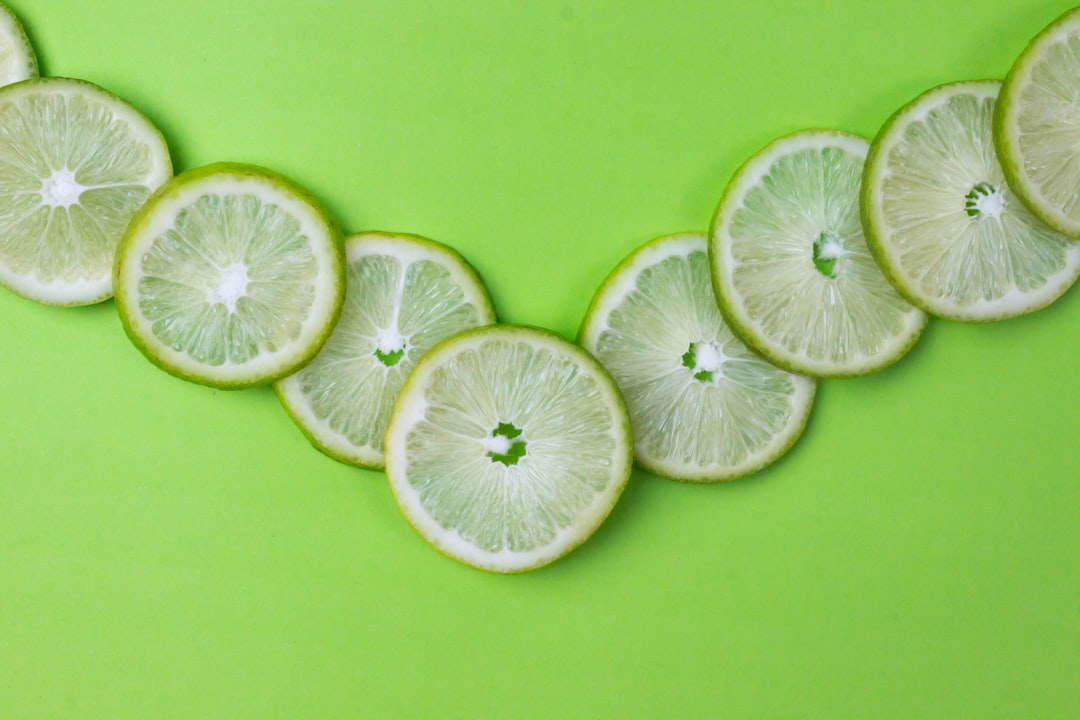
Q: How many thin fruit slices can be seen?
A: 9